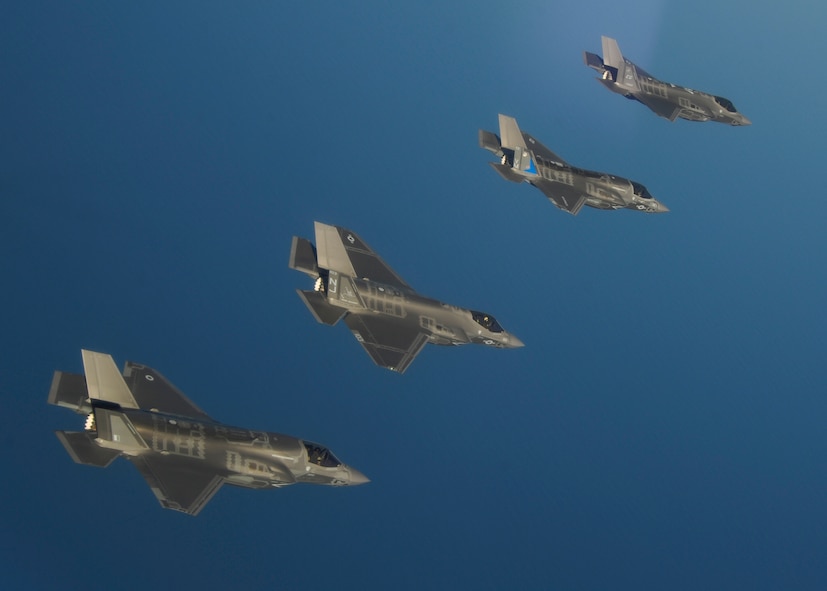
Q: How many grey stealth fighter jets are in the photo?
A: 4